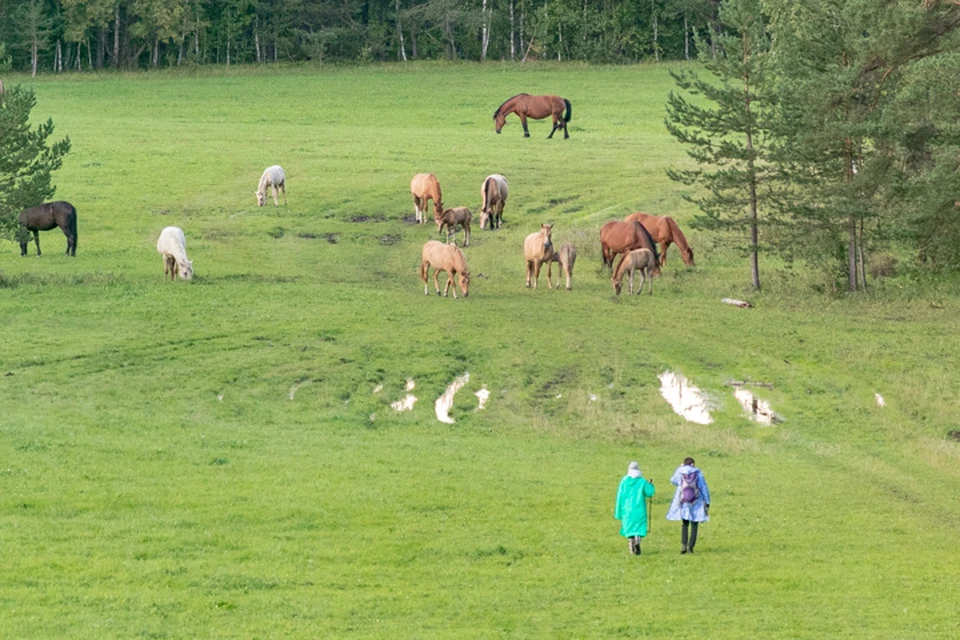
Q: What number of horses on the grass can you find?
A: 13